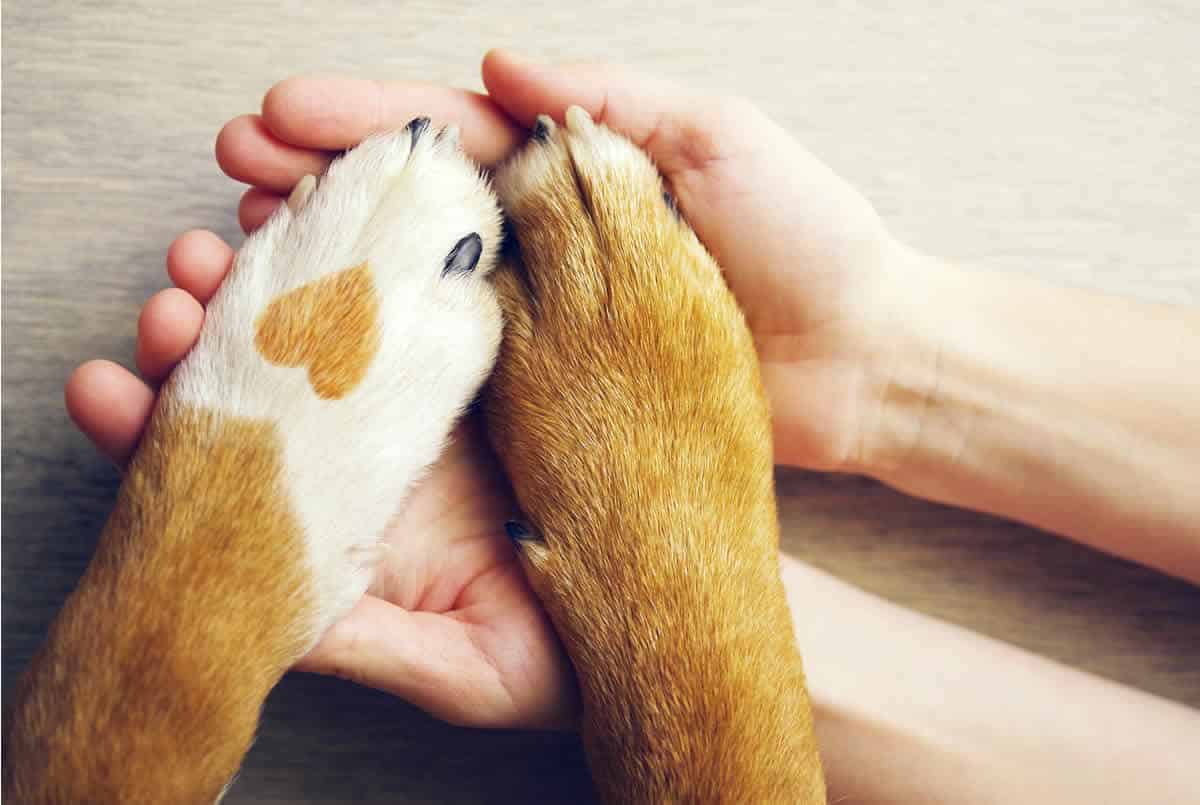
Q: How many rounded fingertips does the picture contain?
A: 7